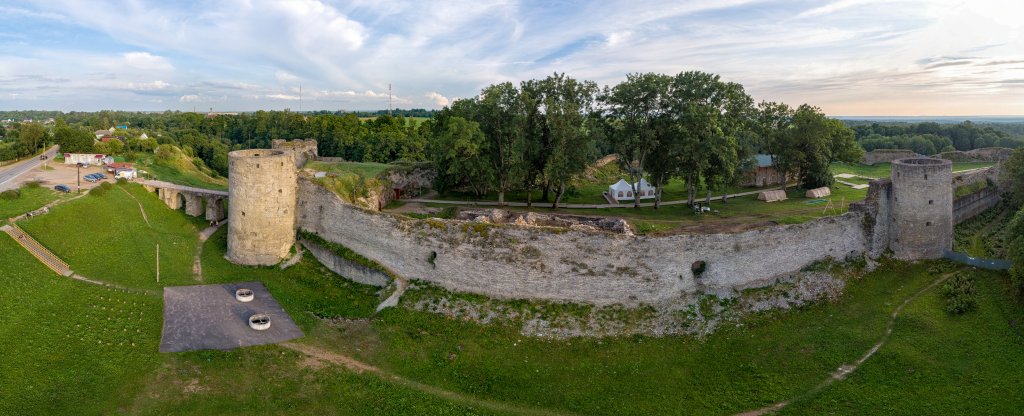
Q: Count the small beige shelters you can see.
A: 2